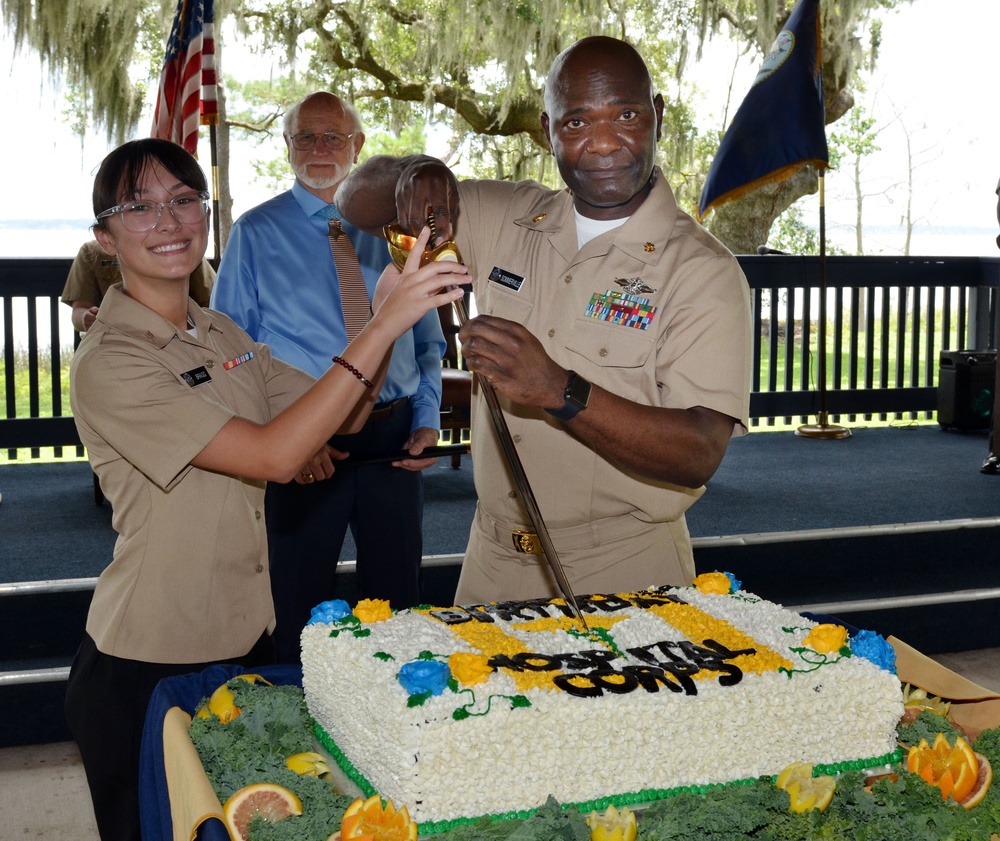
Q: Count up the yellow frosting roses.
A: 4